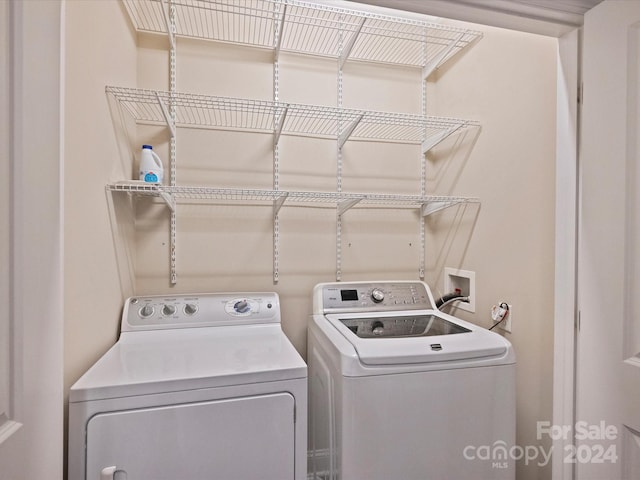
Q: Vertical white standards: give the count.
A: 4